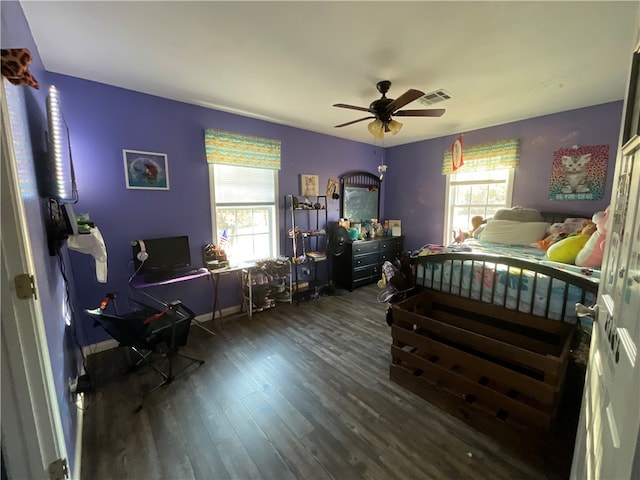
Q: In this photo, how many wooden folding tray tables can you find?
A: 1